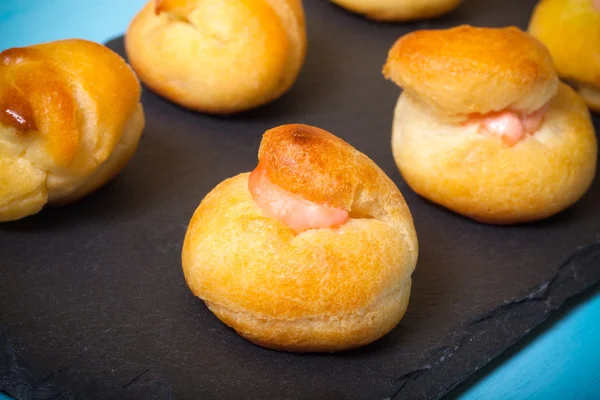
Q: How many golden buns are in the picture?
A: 6